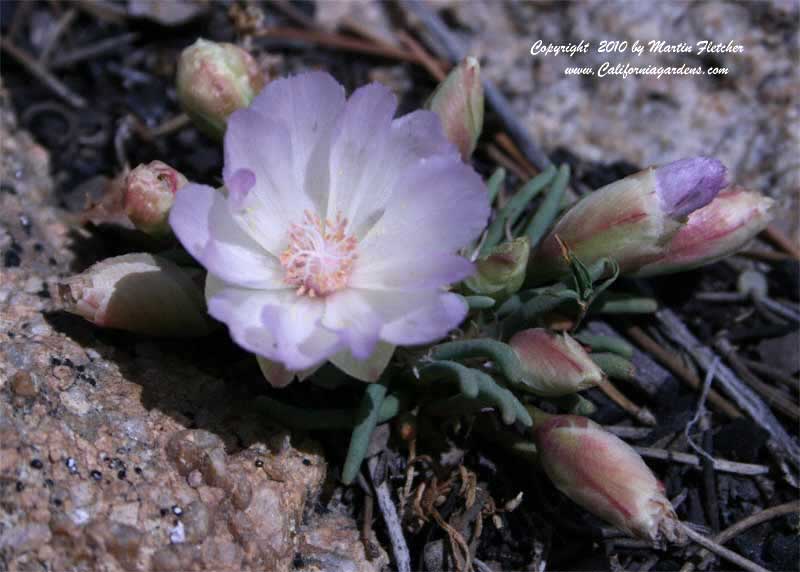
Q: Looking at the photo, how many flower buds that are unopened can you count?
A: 9